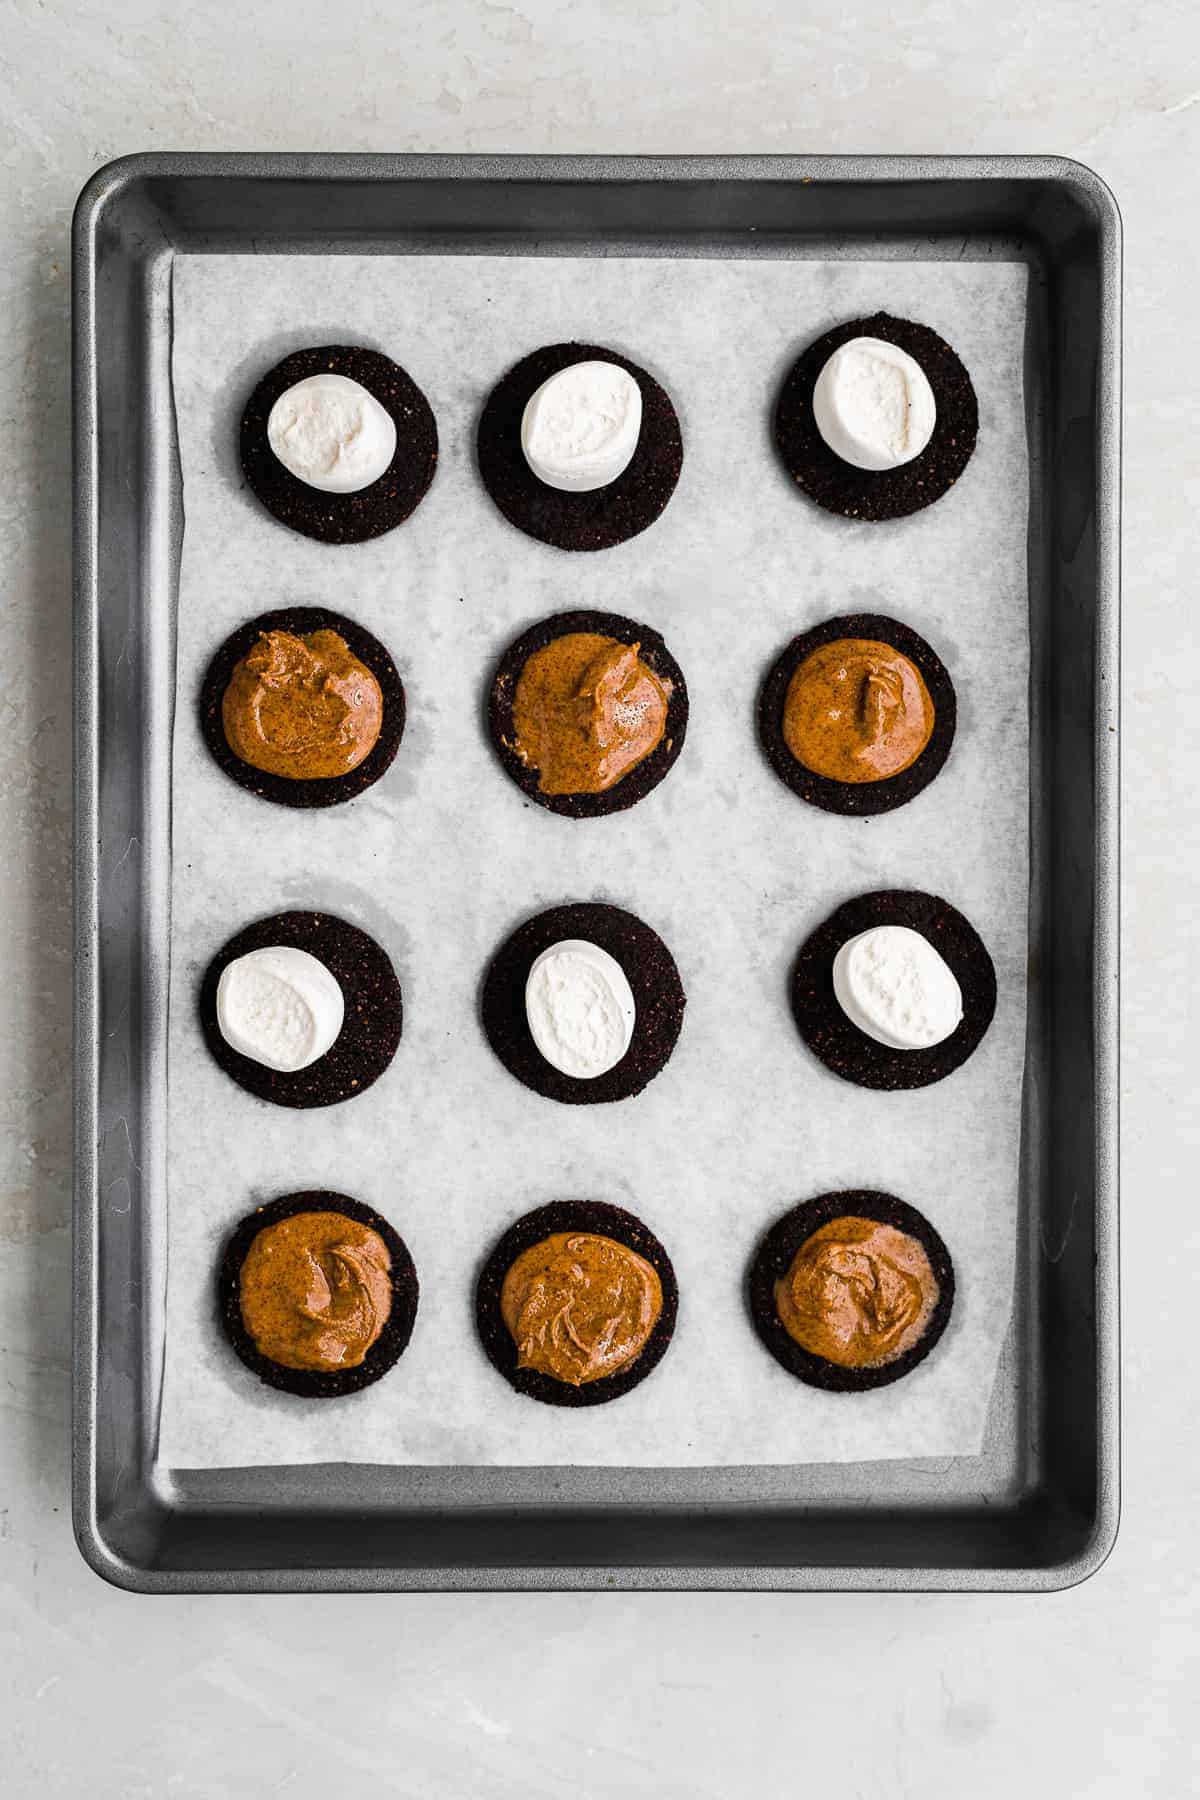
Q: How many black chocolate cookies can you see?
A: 12